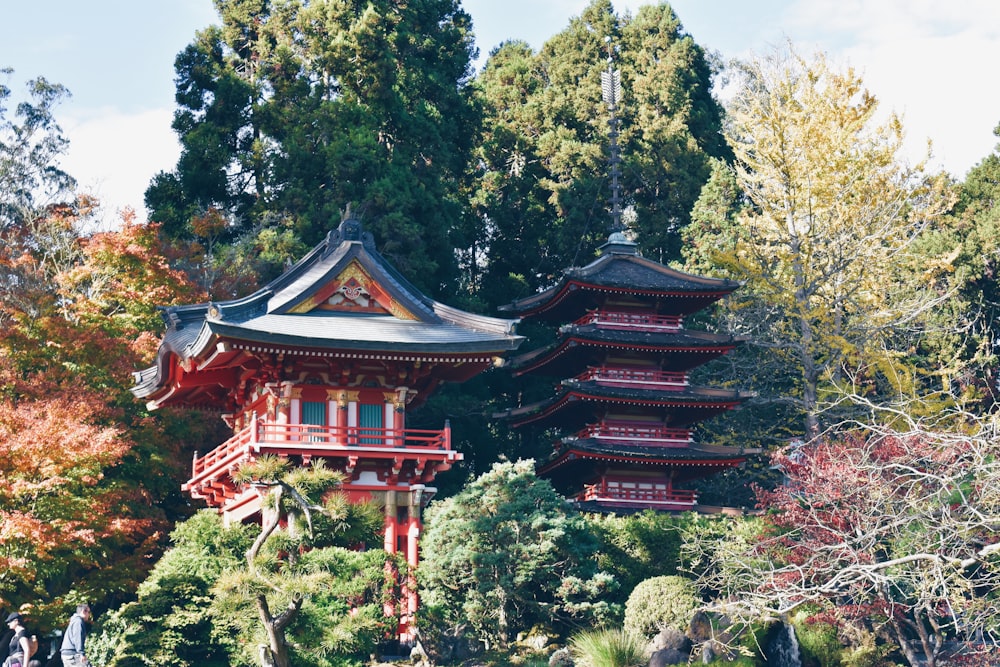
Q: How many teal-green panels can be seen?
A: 2